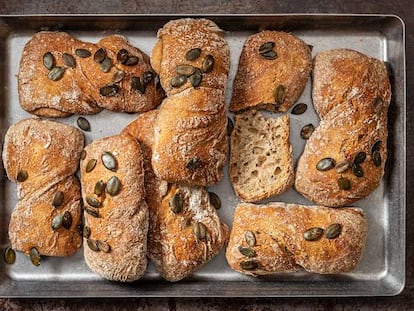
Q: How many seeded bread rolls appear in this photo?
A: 8